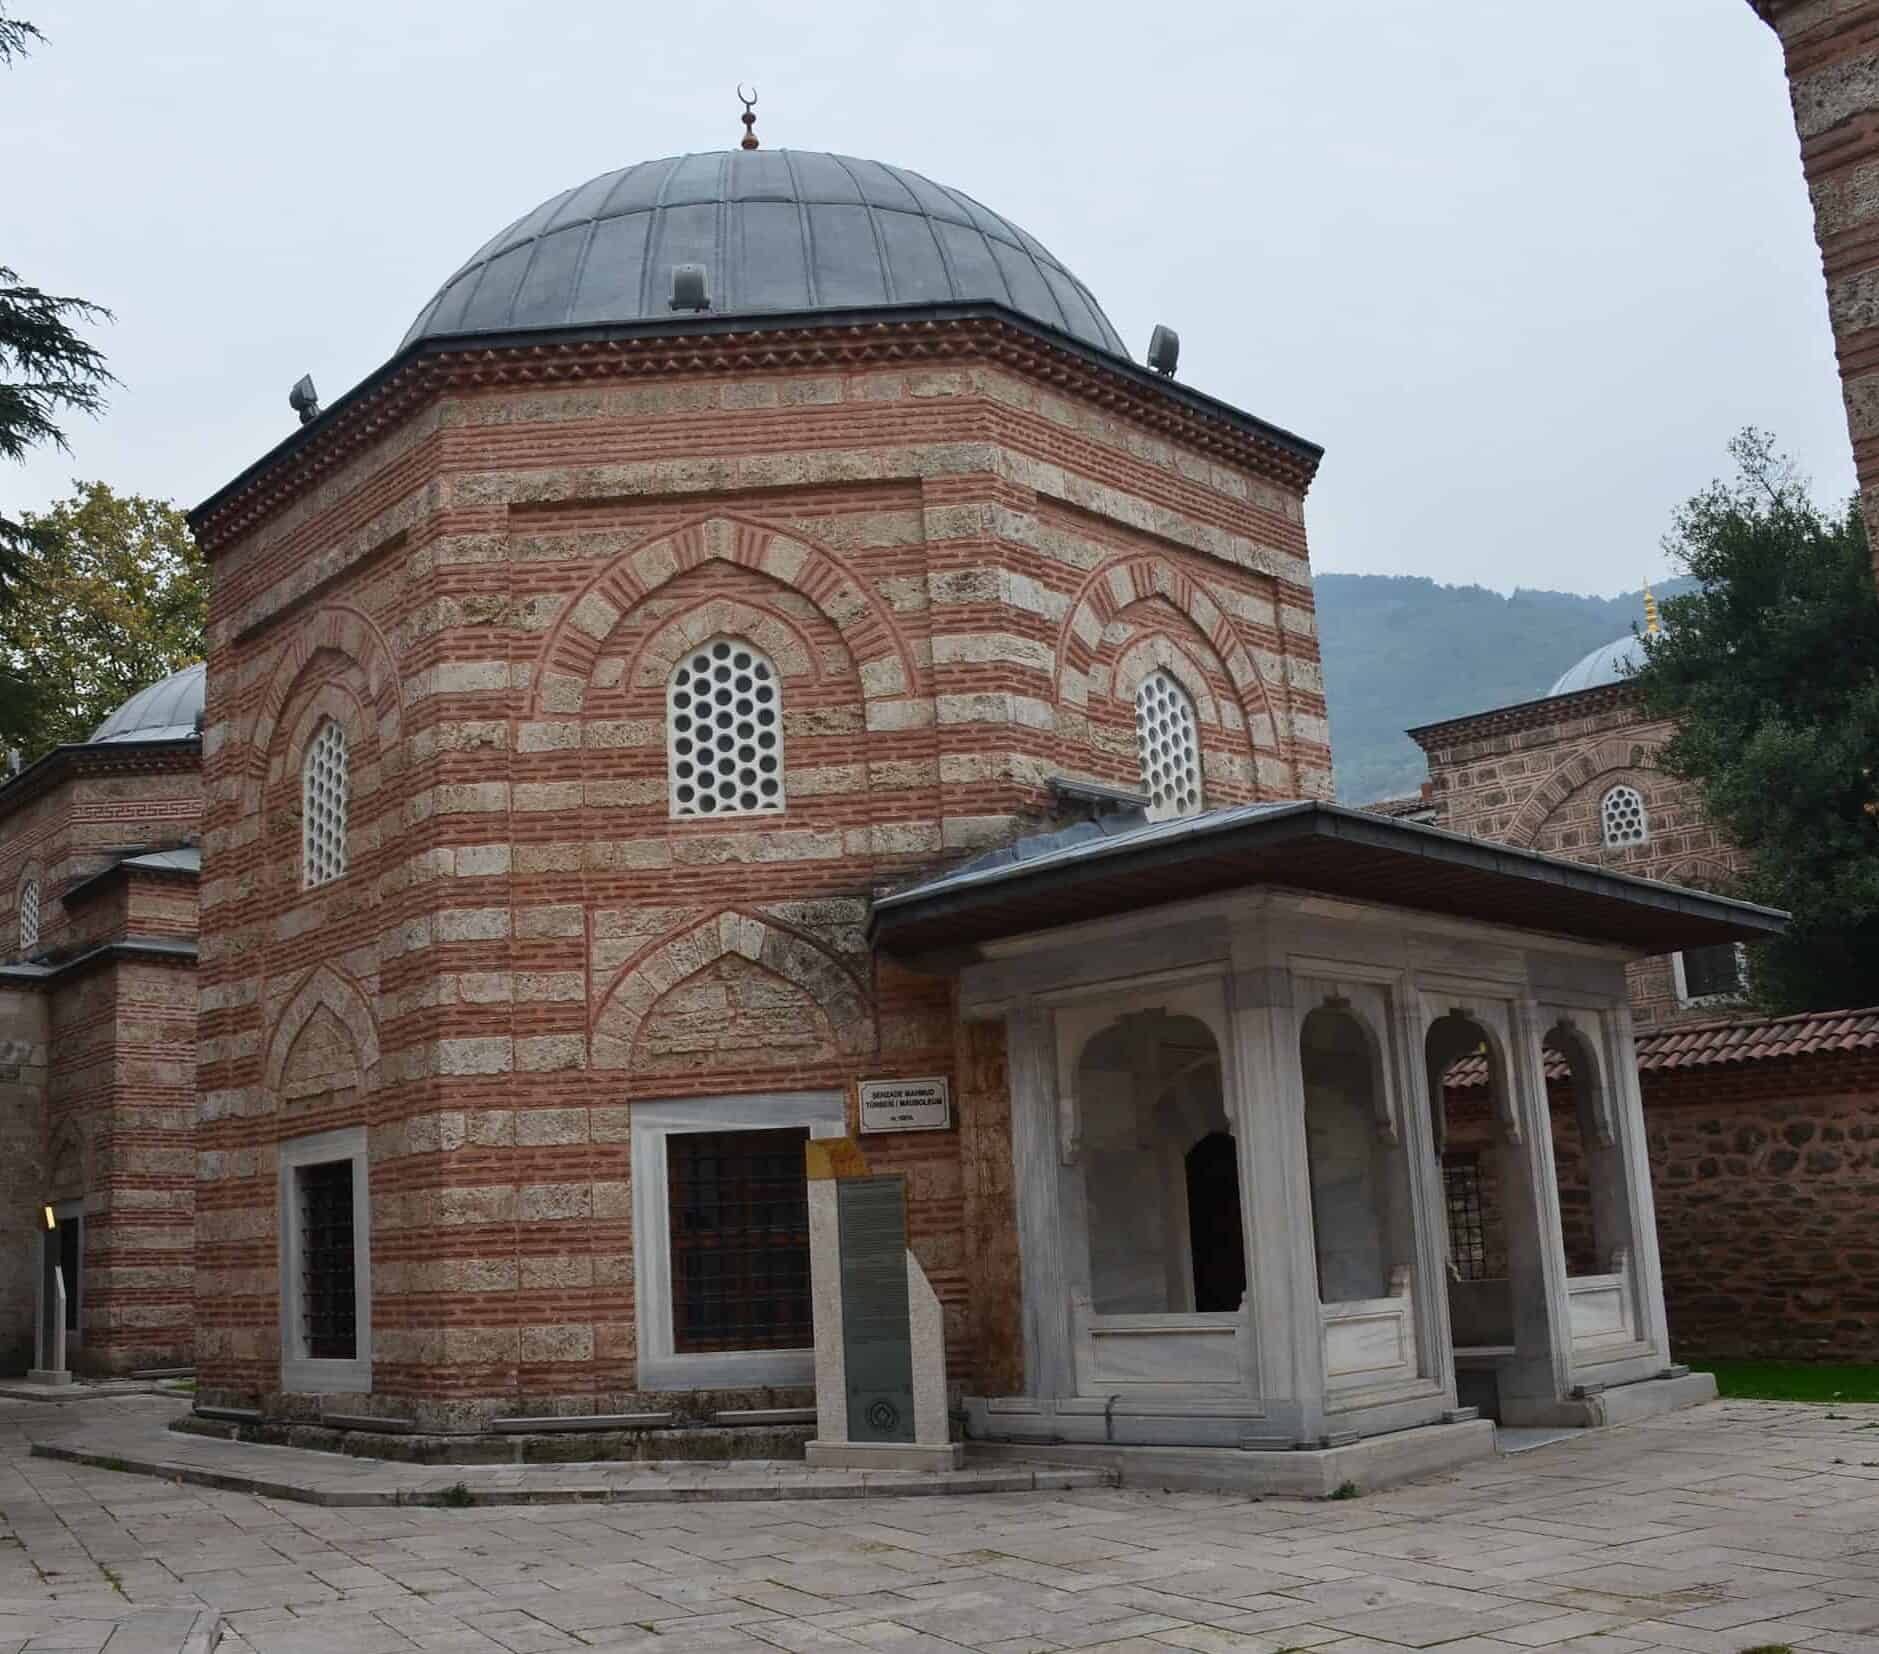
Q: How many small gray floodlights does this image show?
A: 3